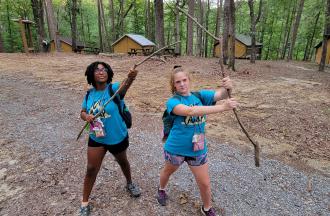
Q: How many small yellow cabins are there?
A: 4